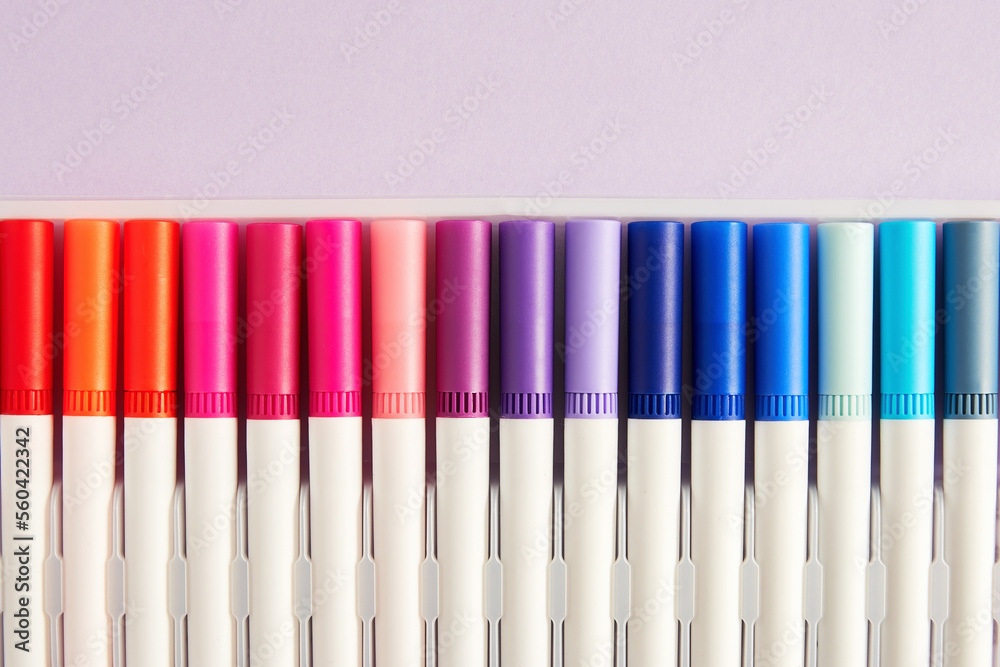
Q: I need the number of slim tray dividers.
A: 15